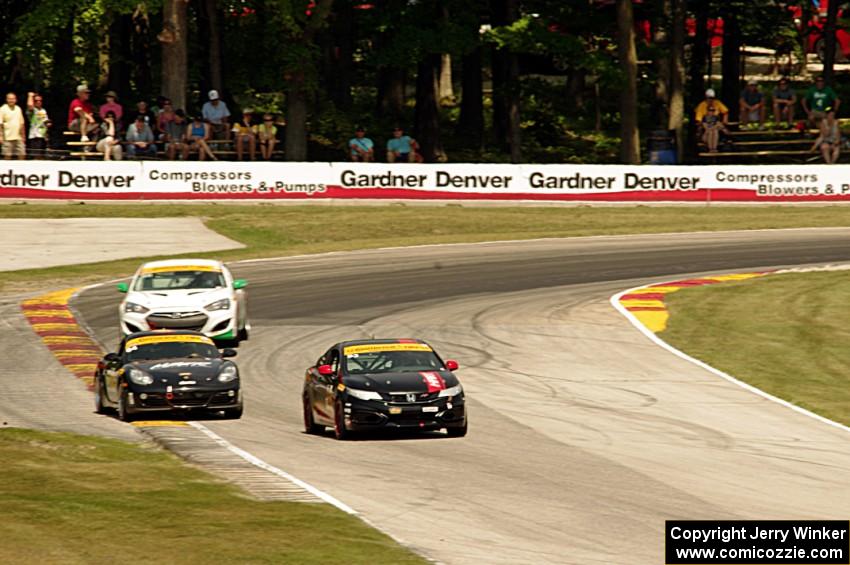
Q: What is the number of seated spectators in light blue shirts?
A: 3